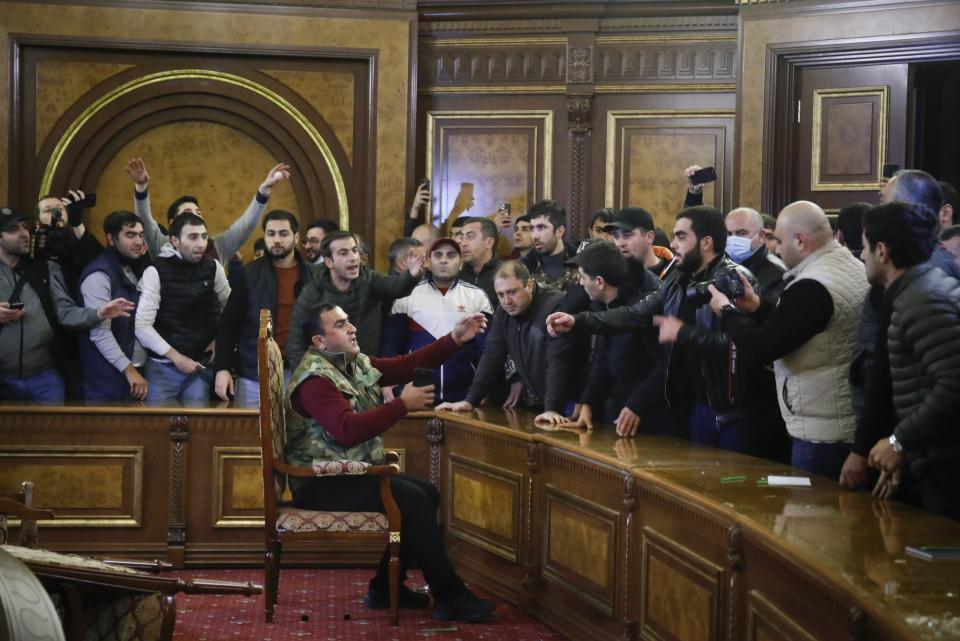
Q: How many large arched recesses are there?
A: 1